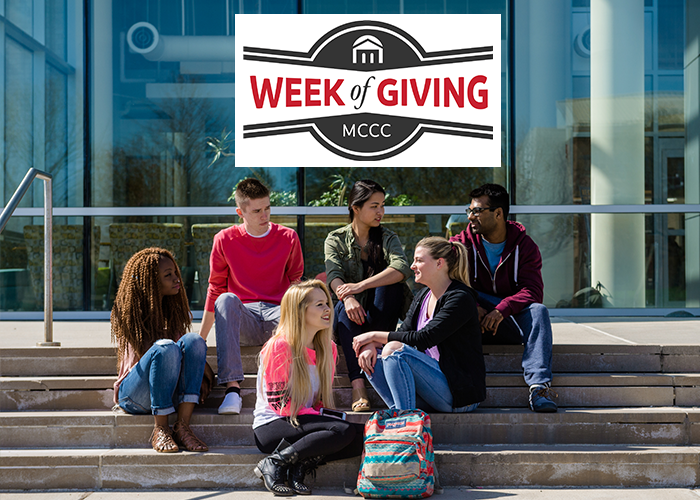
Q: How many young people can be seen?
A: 6